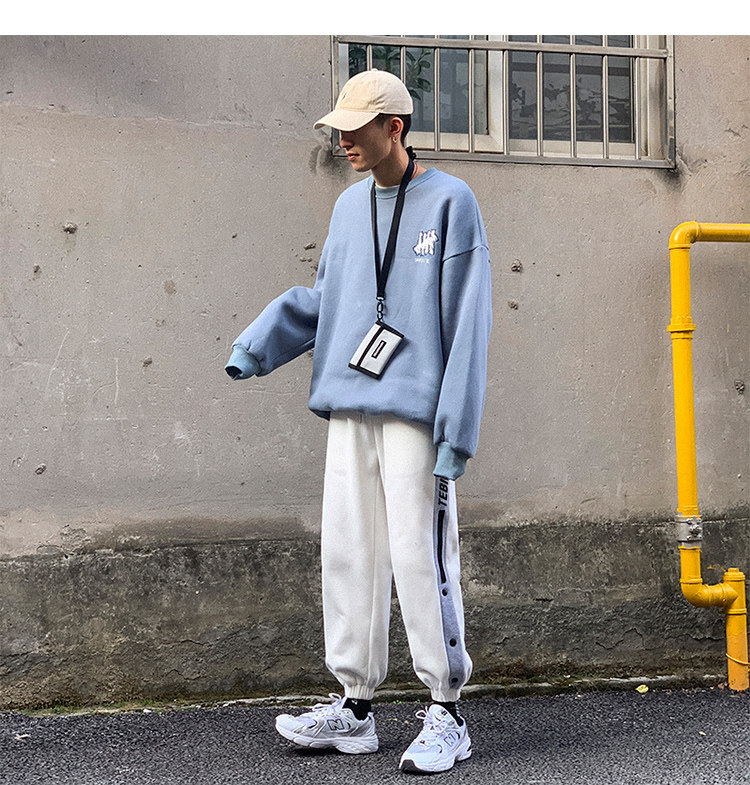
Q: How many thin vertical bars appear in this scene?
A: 9